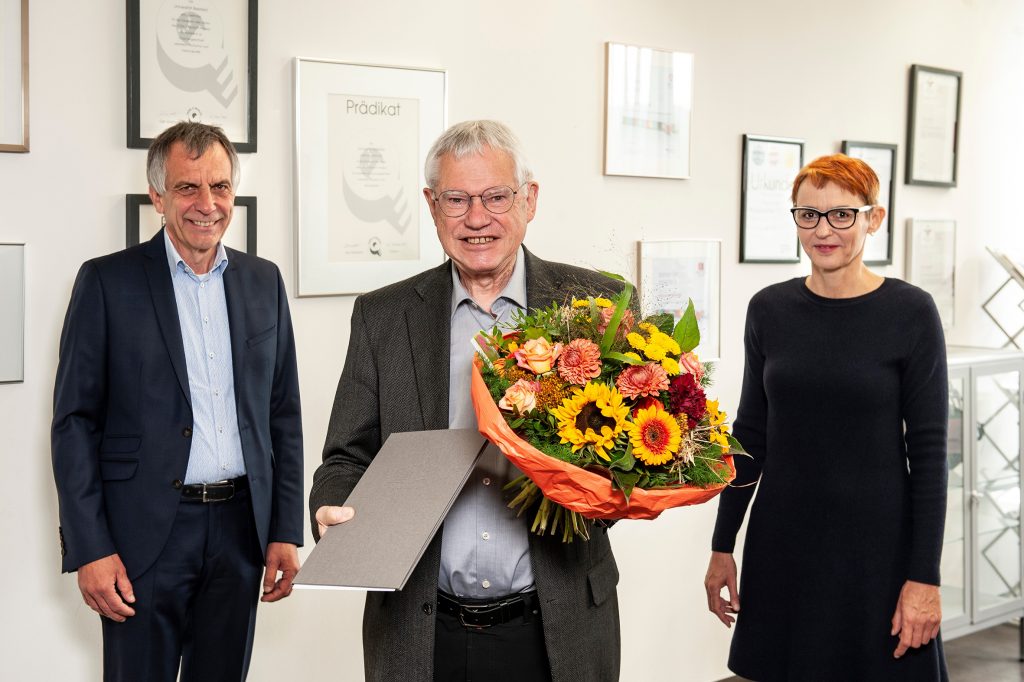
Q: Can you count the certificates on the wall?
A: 11